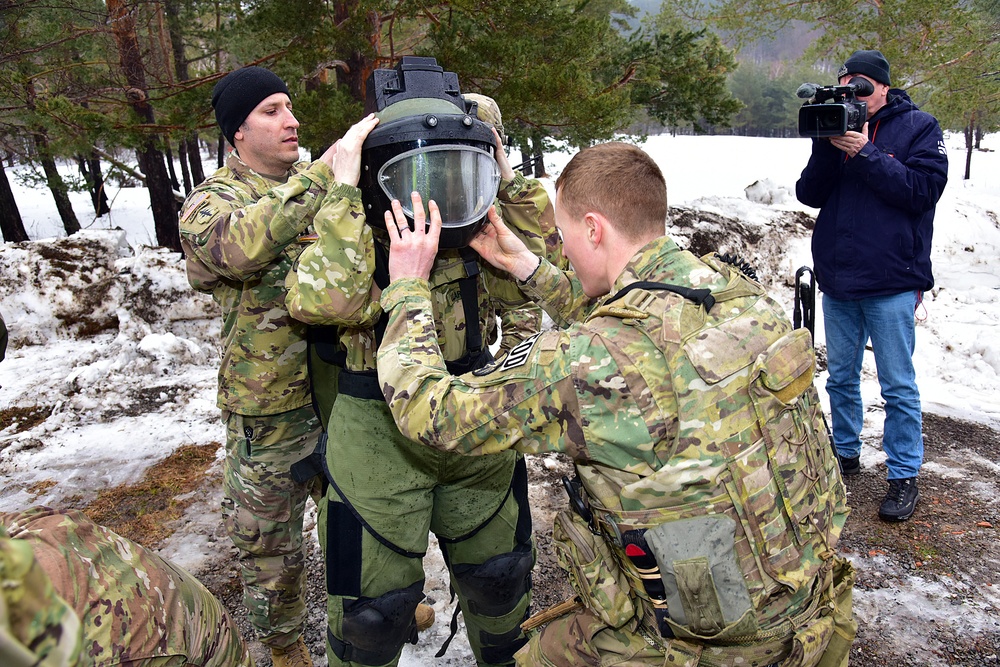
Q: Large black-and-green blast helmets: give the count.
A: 1